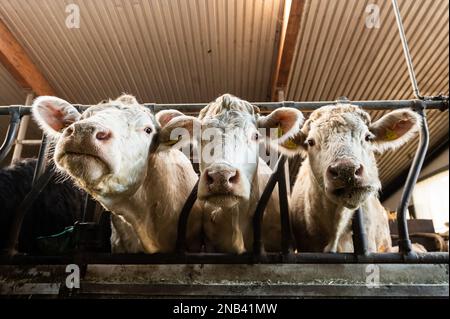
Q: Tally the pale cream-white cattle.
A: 3